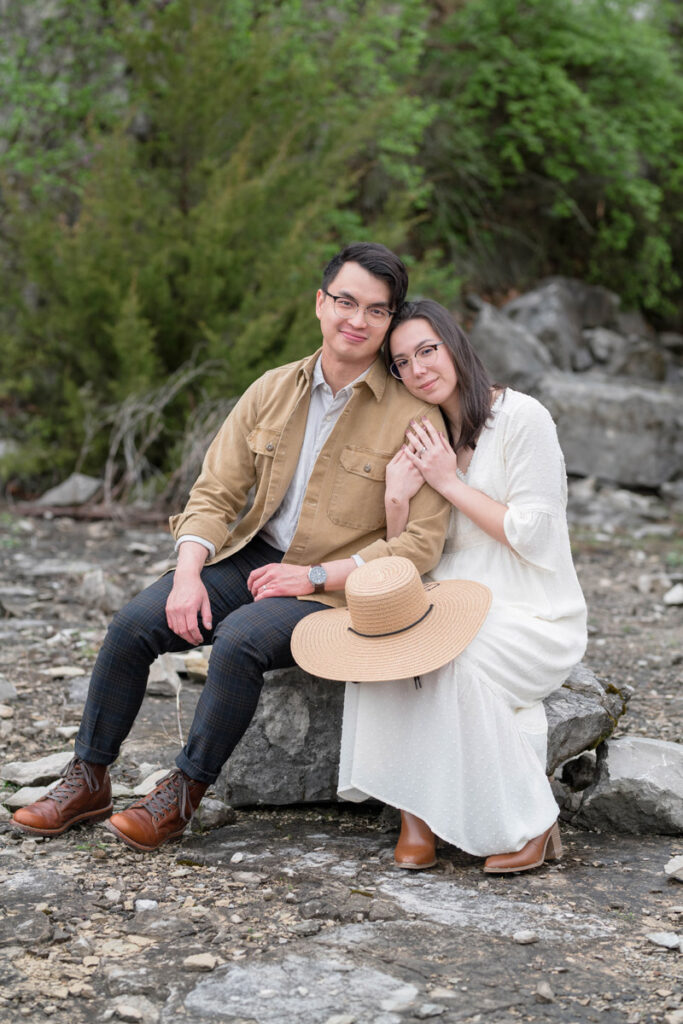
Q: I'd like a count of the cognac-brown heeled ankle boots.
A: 2